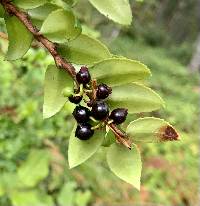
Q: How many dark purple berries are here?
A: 7